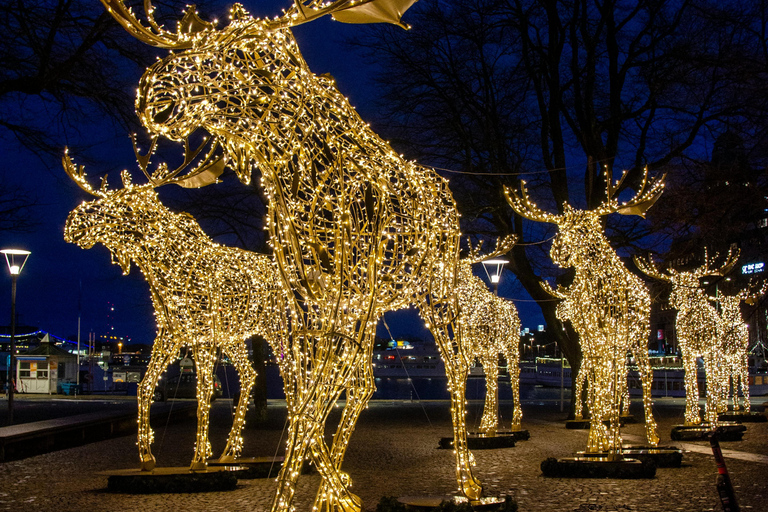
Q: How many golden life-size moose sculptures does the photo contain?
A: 7